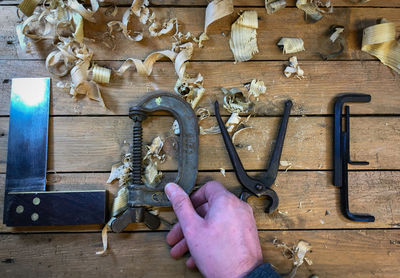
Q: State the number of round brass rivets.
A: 3